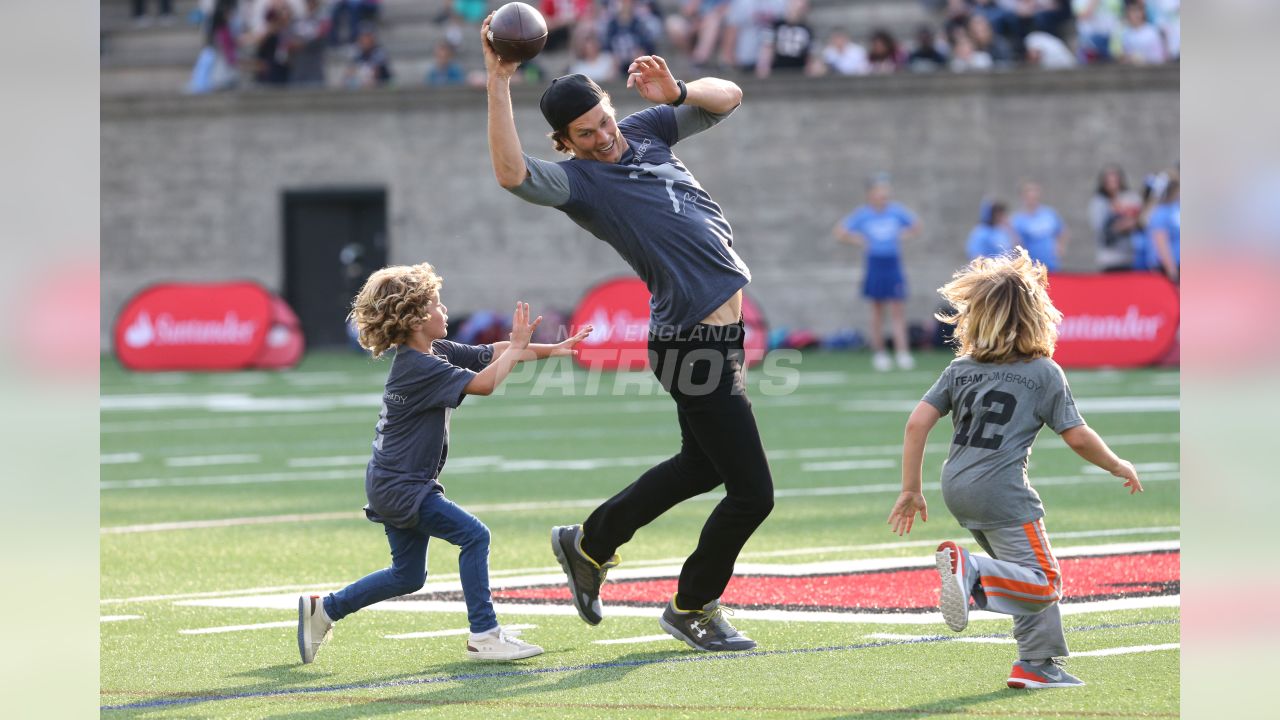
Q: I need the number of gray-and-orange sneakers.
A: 2